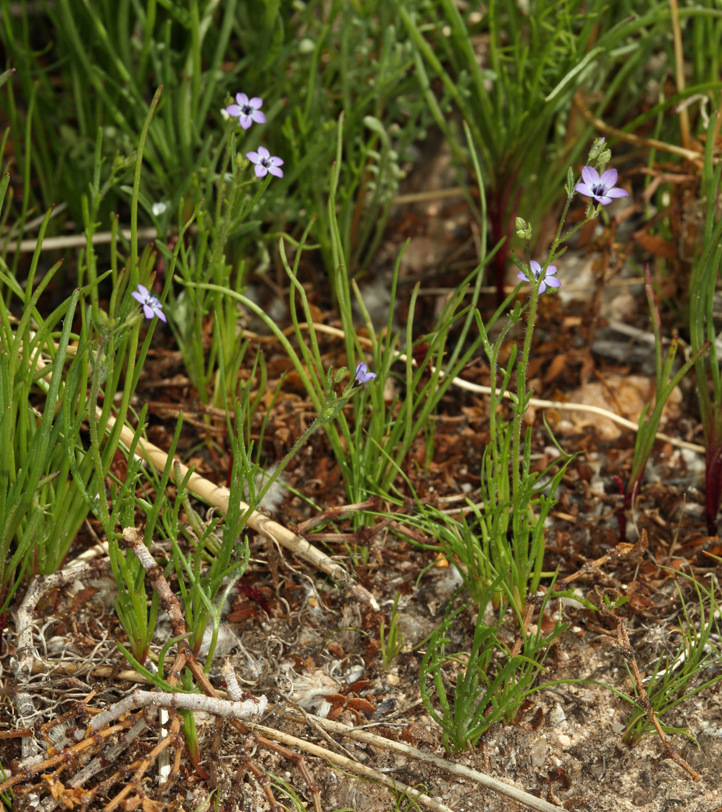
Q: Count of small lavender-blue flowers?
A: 6